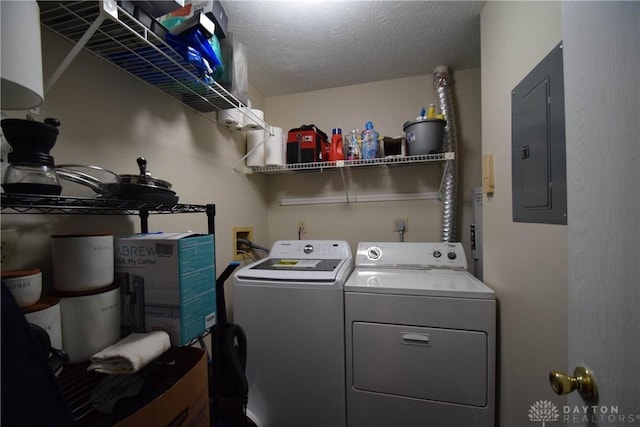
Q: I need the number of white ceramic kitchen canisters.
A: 4